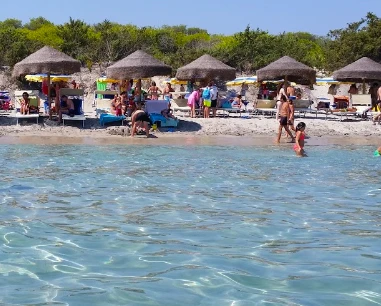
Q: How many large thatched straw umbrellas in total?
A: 5